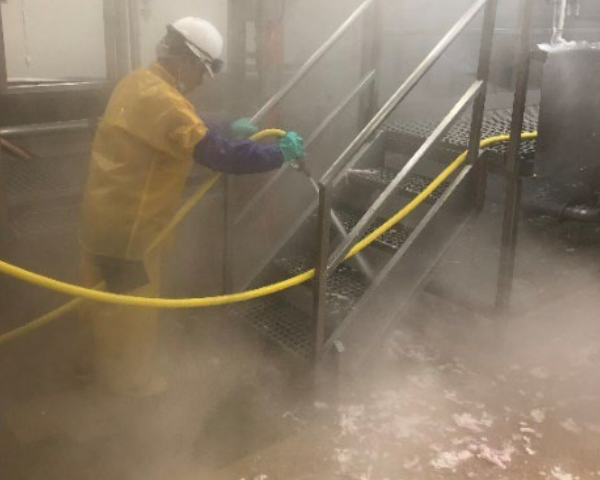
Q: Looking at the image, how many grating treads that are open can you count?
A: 4